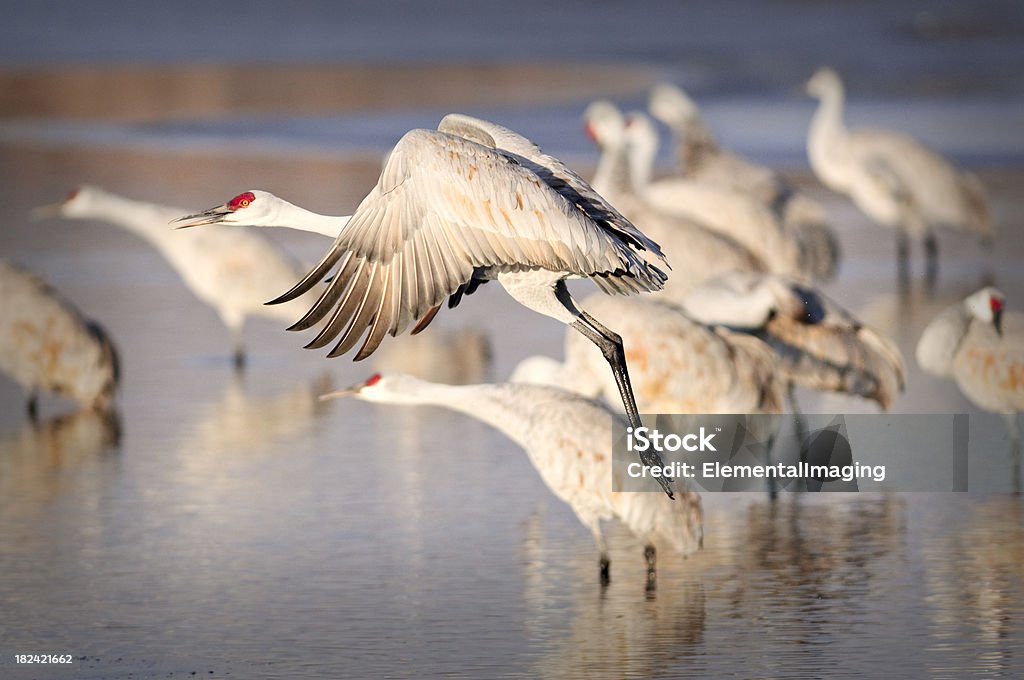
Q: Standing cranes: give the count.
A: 10